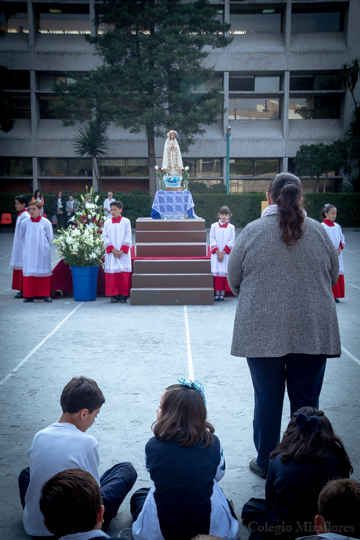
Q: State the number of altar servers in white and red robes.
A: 5